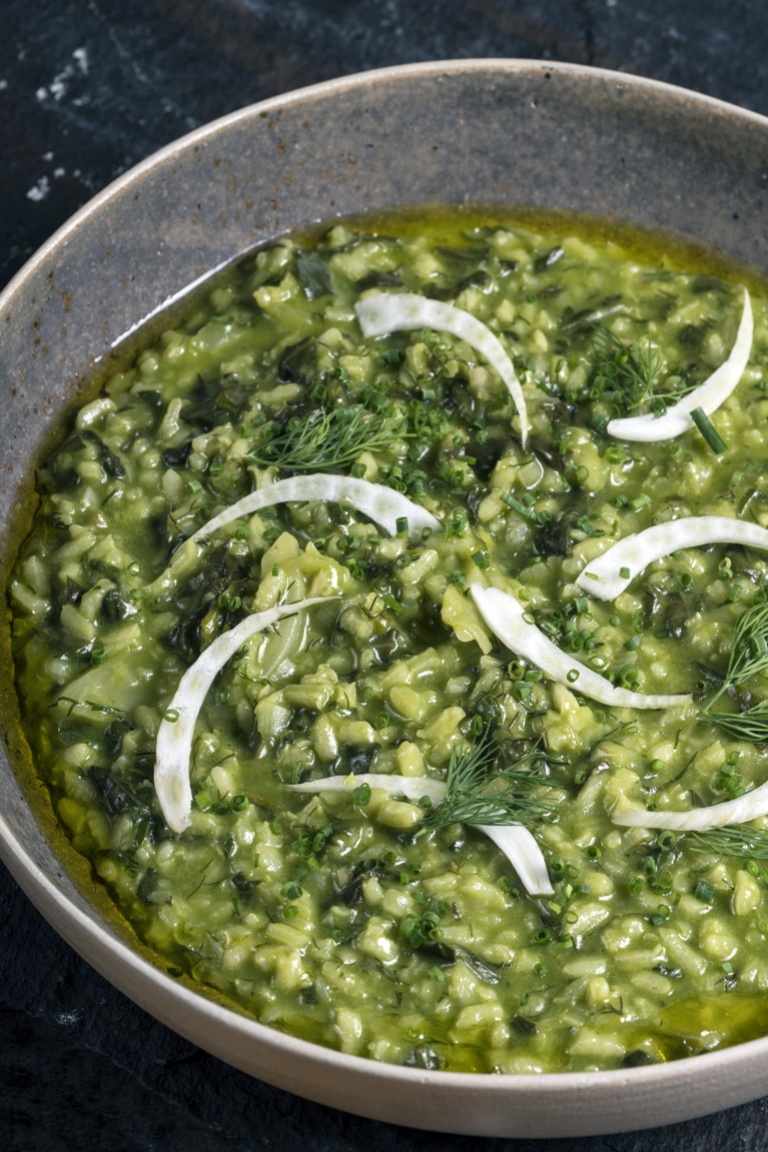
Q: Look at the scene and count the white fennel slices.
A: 8